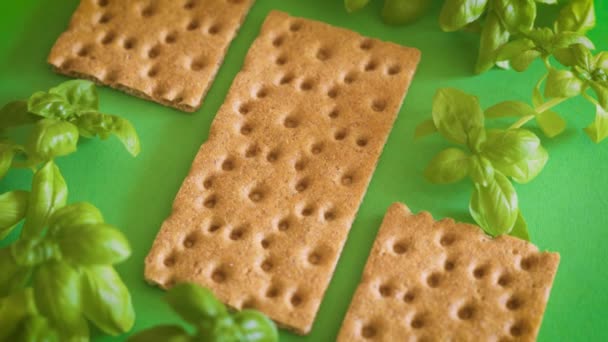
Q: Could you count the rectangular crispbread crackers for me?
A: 3